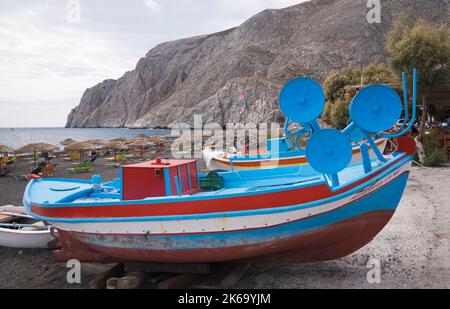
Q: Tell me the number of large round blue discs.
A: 3